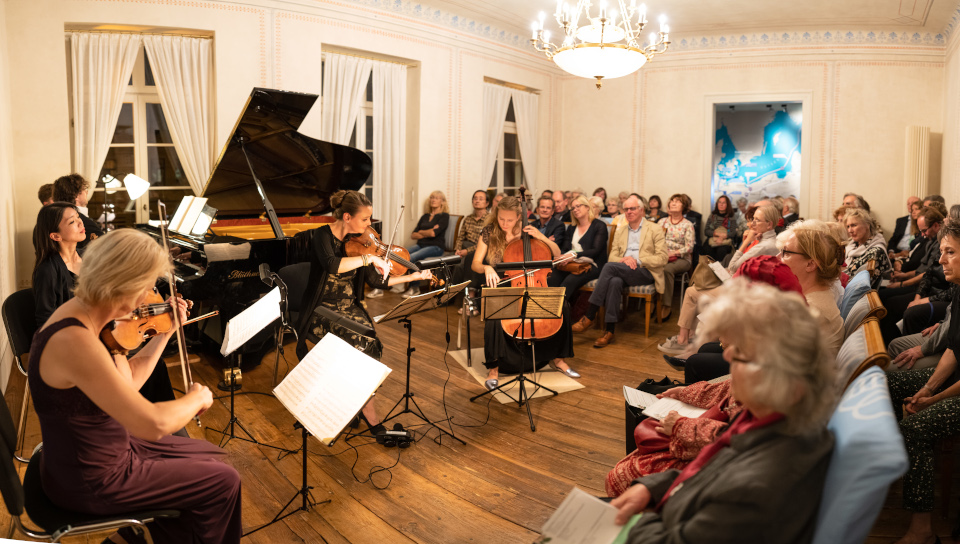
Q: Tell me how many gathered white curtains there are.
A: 6